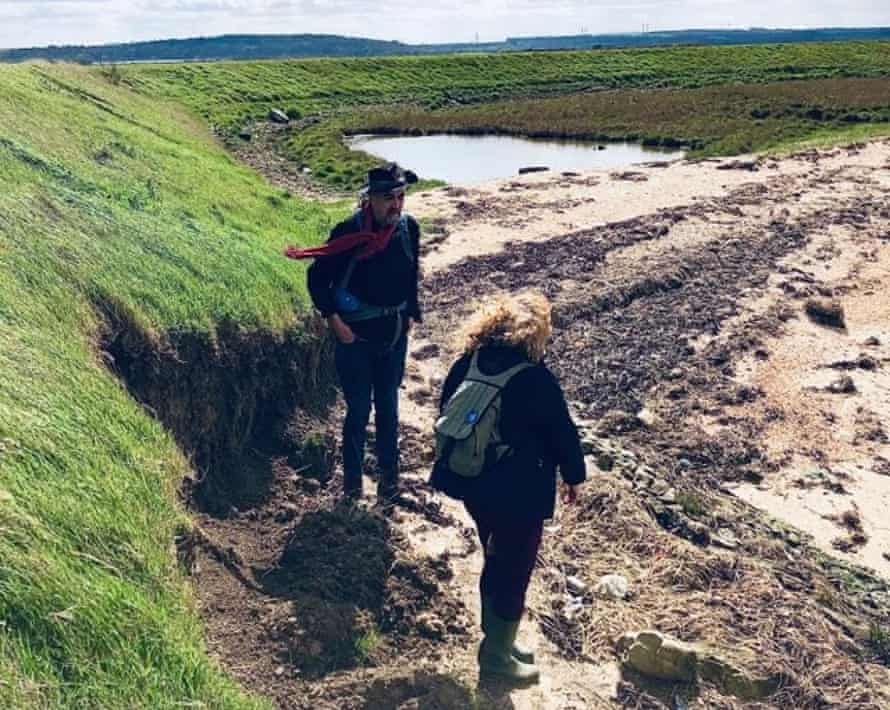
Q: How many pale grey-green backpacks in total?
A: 1